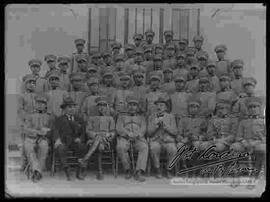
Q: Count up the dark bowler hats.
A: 1